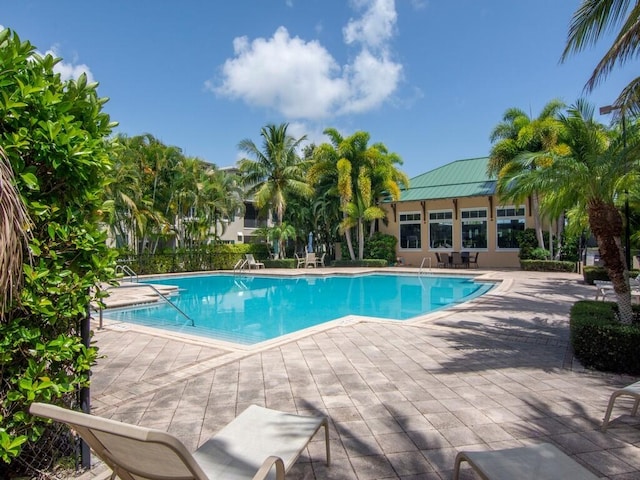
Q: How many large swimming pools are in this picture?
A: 1